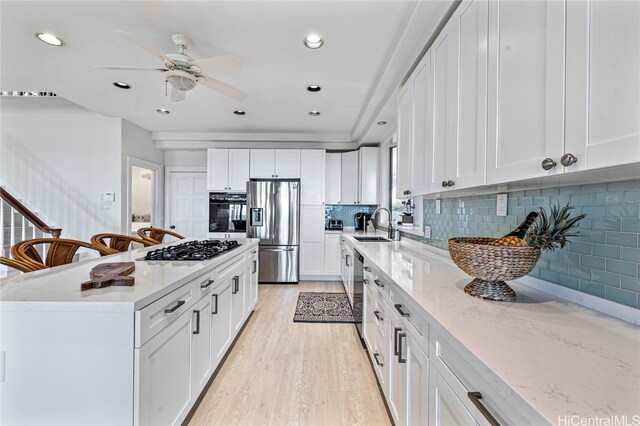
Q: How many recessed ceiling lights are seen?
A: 8